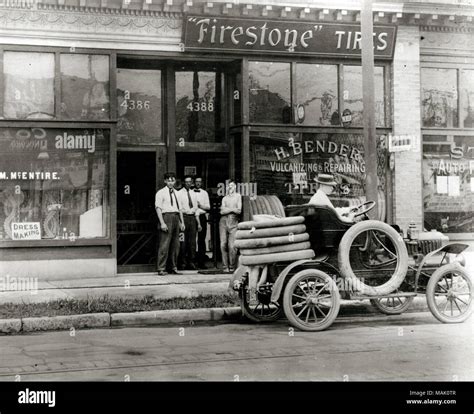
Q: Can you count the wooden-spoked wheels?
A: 4